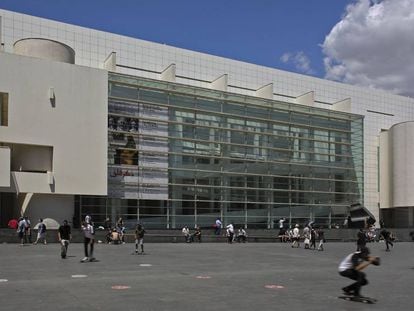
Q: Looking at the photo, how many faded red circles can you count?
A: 3